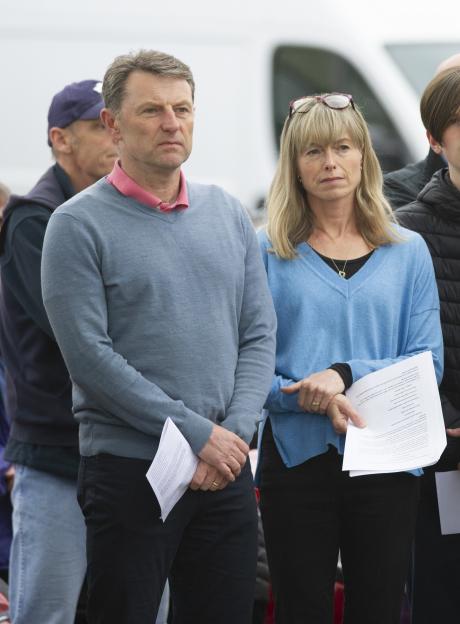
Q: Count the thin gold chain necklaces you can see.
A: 1